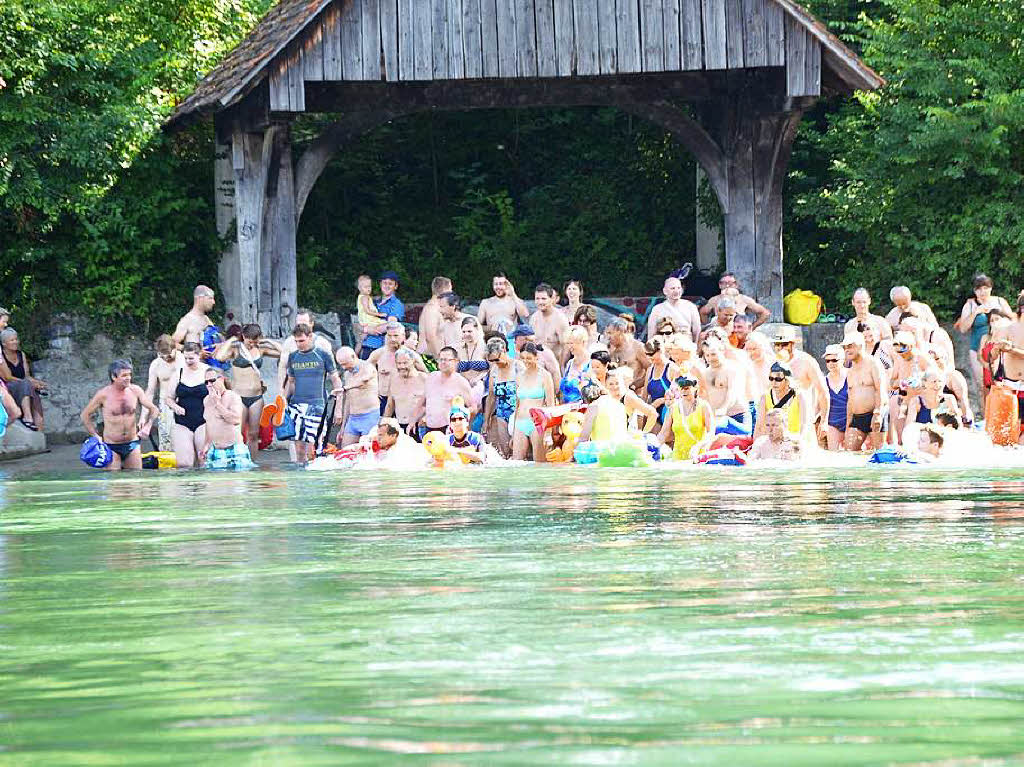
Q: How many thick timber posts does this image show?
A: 2